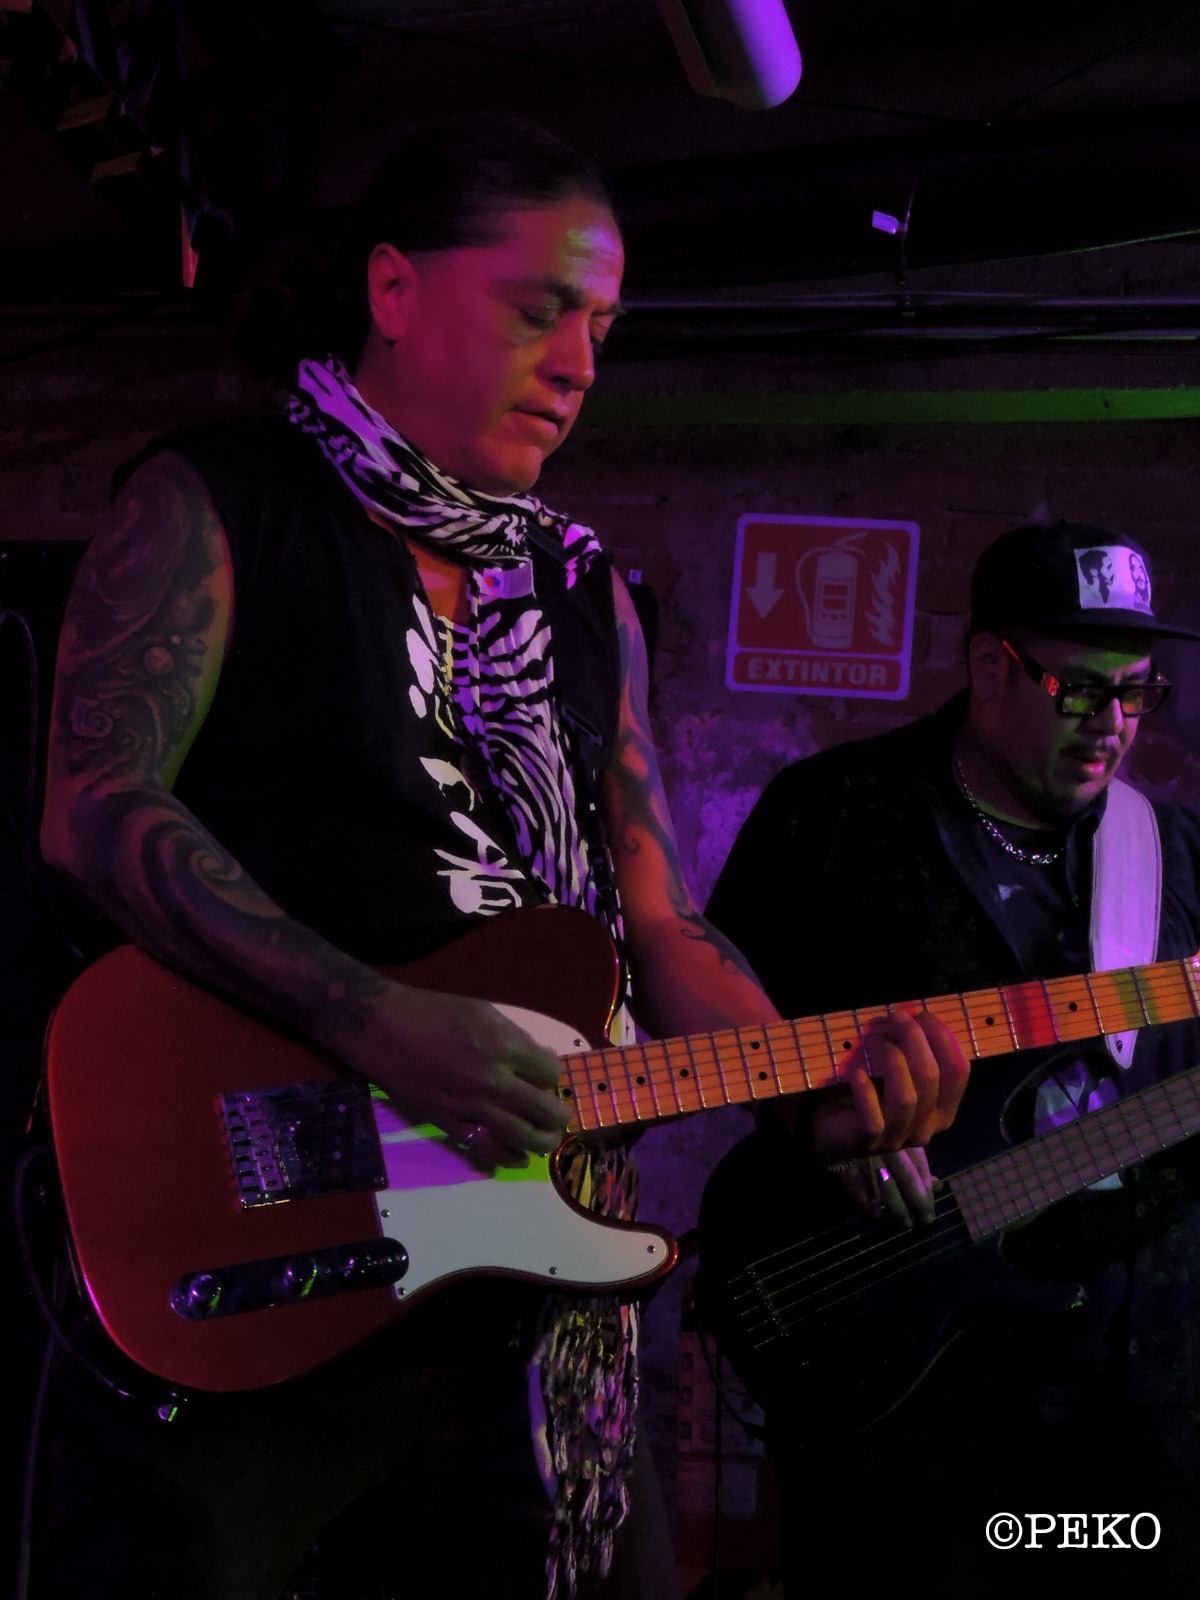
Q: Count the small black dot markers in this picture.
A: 9